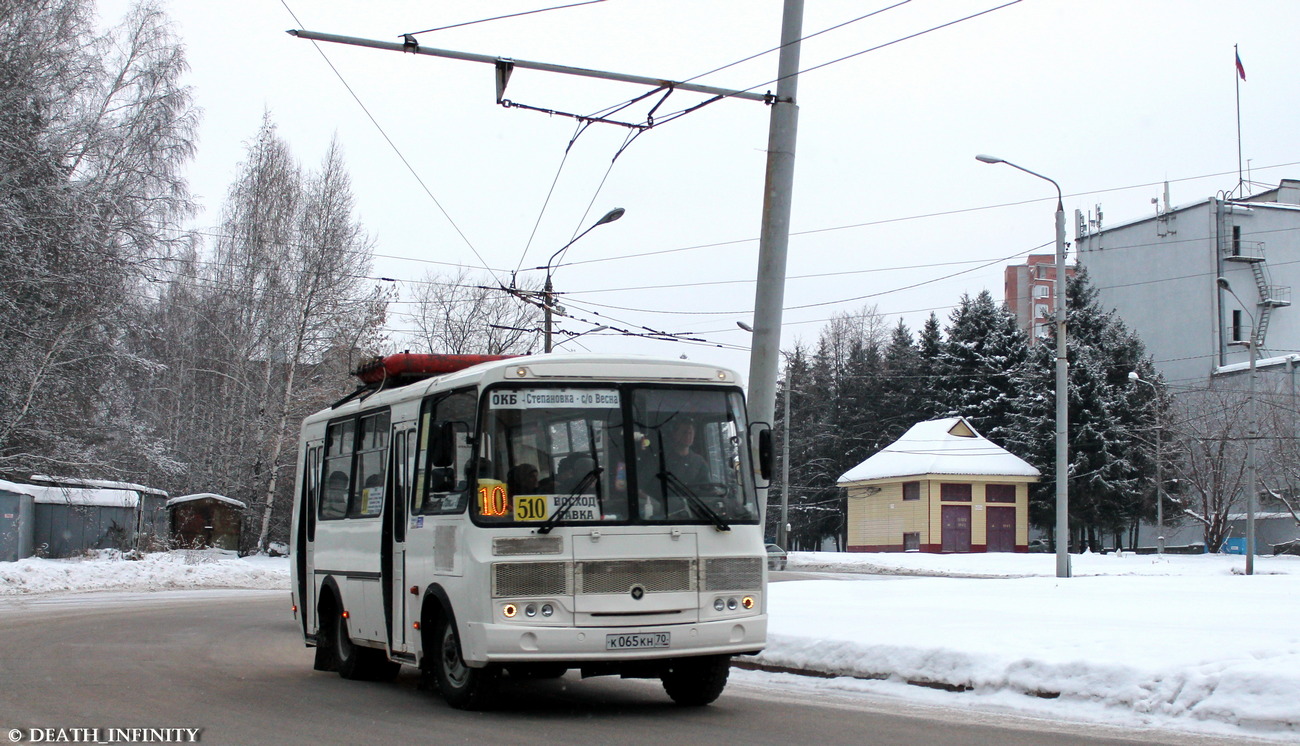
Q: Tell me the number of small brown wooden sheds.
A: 1